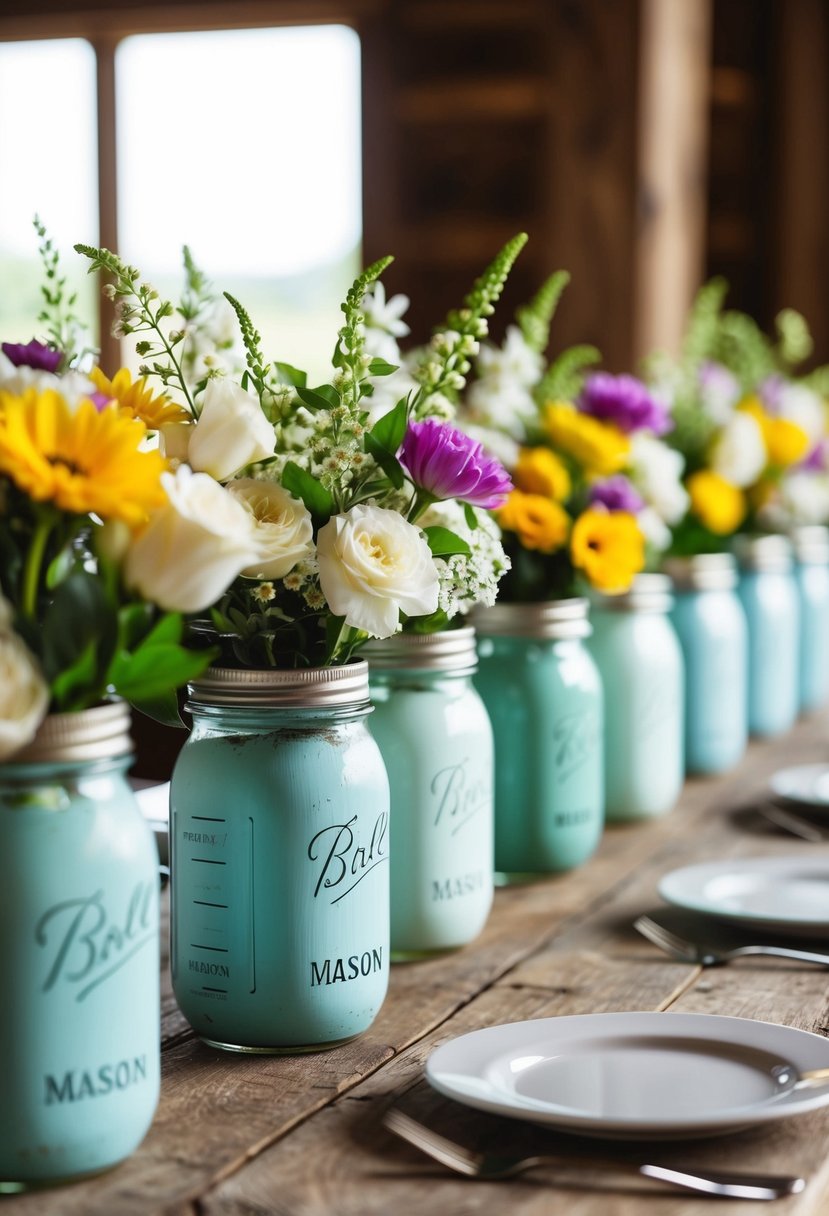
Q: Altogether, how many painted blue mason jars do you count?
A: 8